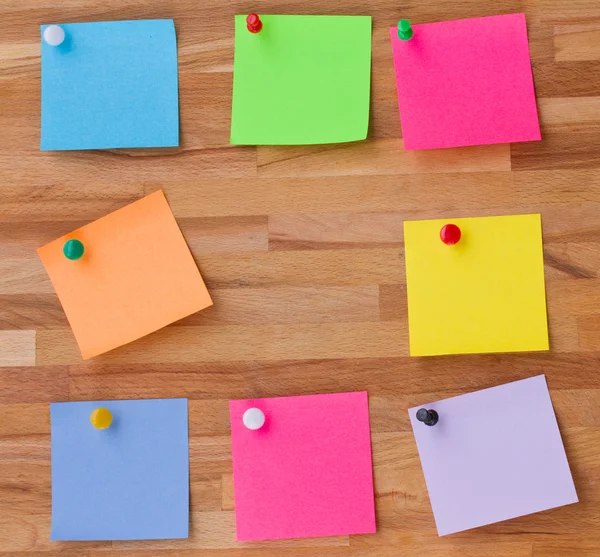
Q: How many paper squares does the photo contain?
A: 8